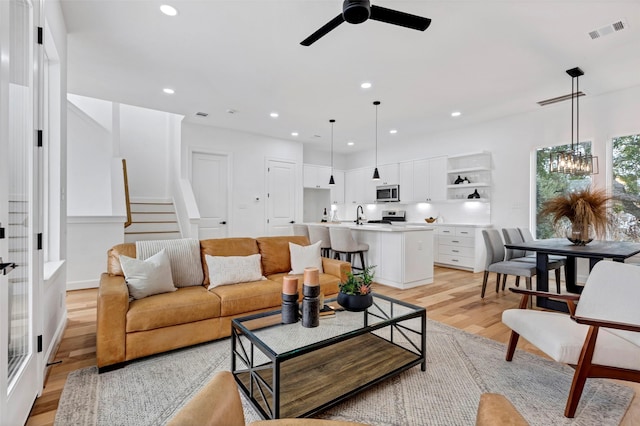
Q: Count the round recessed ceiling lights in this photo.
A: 8